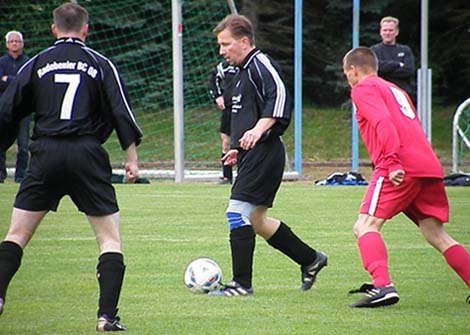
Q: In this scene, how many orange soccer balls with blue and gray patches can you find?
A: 0